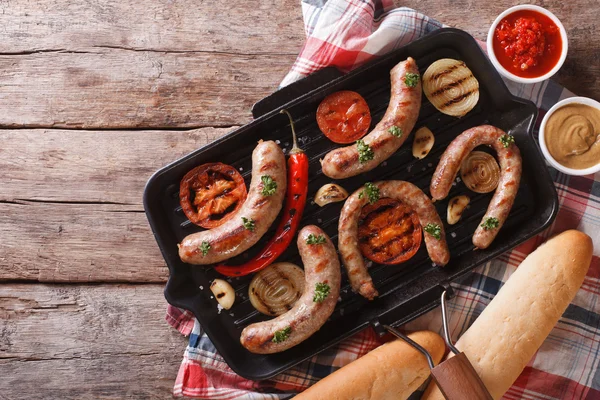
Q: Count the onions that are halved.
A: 3